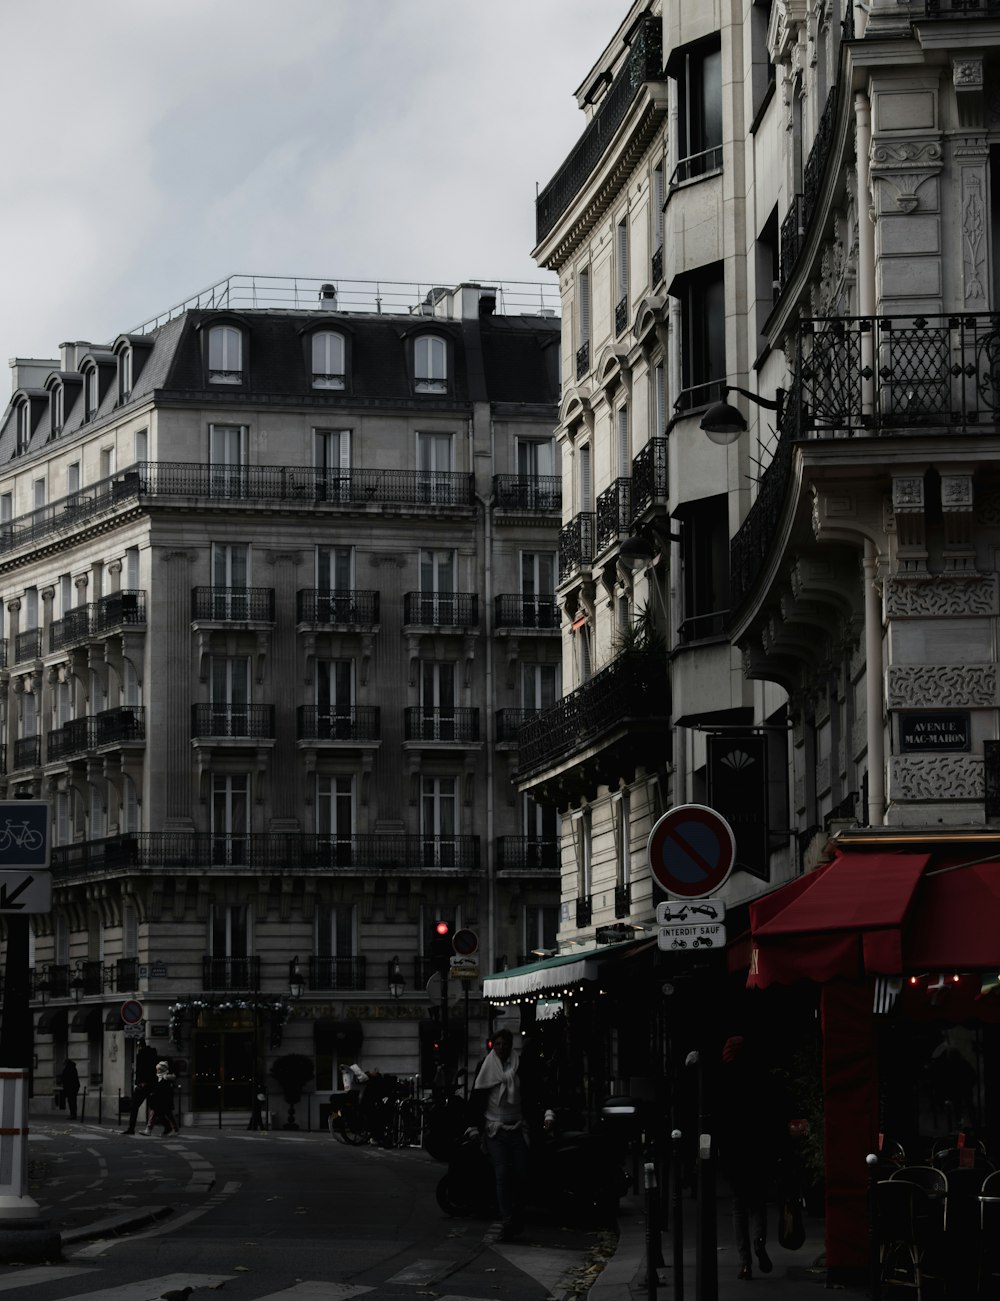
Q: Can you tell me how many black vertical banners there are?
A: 1